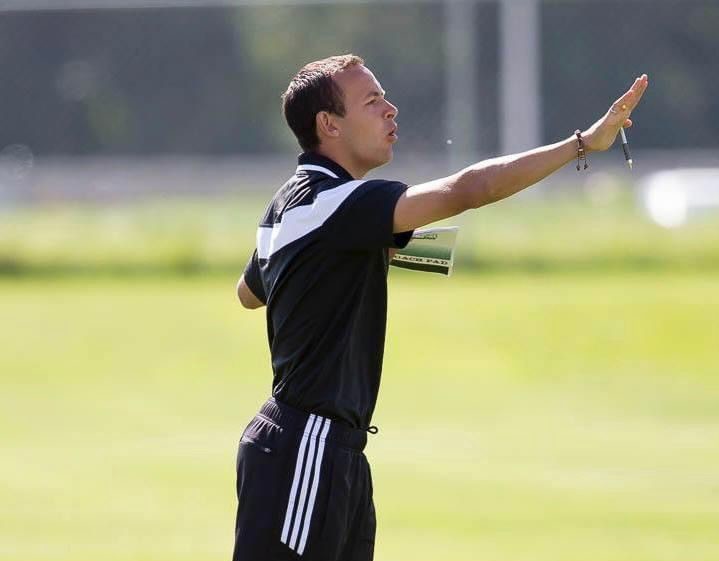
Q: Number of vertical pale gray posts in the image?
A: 2